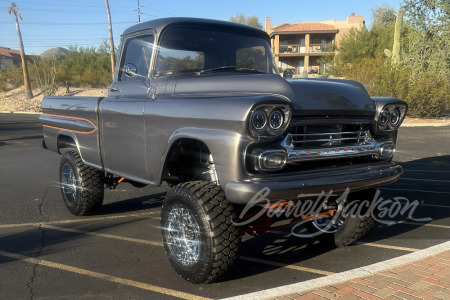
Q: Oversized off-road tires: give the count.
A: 3